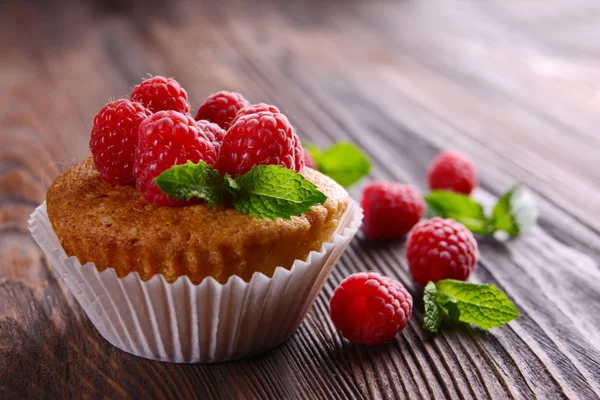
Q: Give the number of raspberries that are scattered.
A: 4